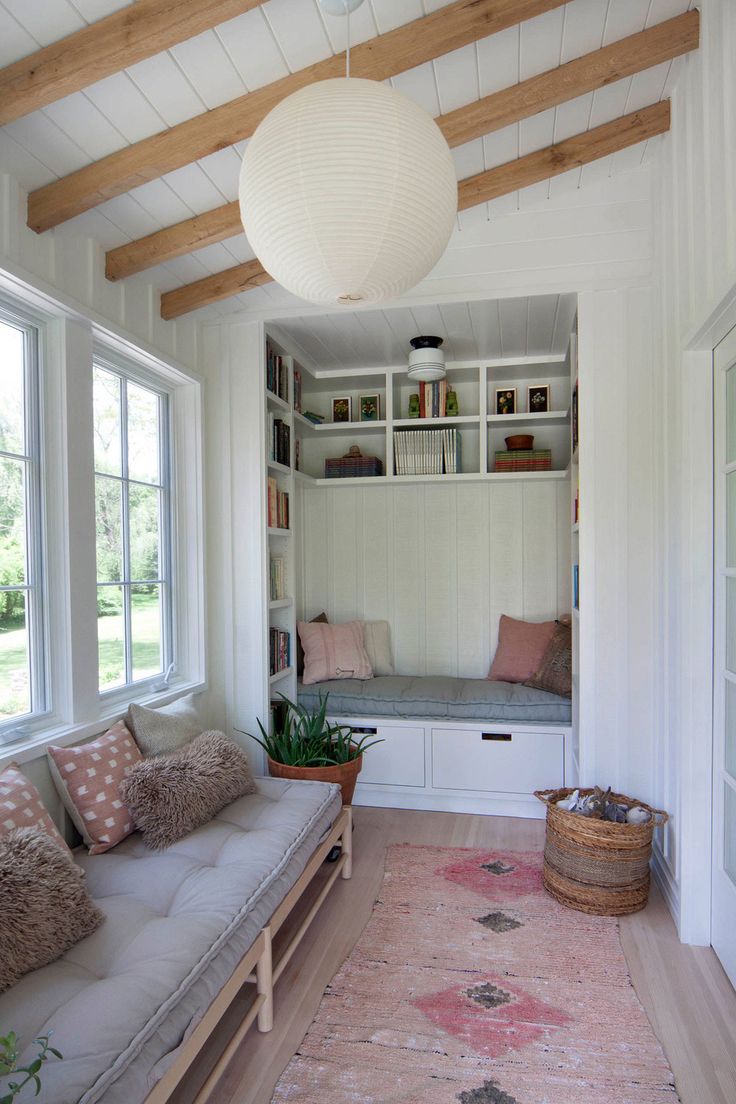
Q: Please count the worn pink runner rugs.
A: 1